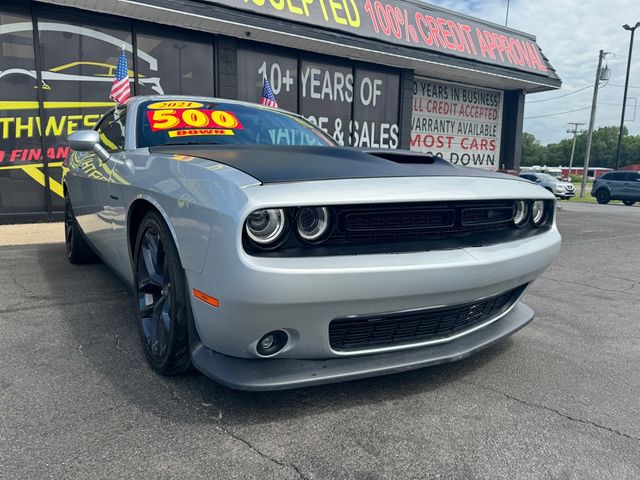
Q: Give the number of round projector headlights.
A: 4